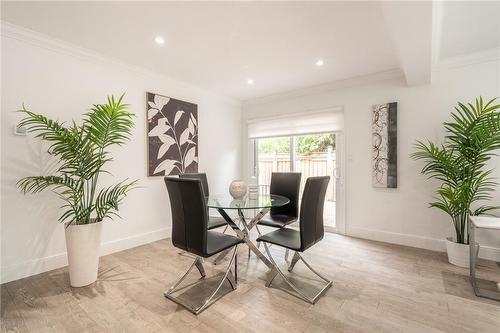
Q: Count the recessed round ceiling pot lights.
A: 3